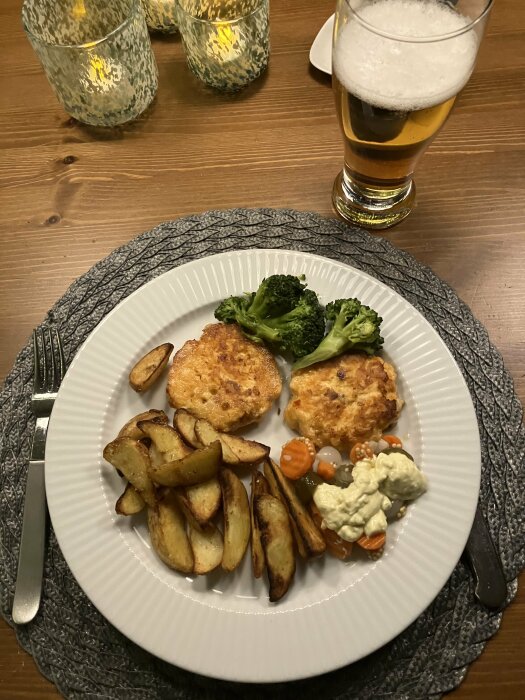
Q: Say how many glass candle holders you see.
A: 3